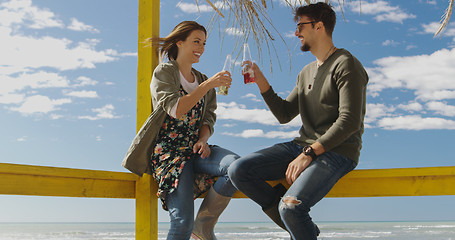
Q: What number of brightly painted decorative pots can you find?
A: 0